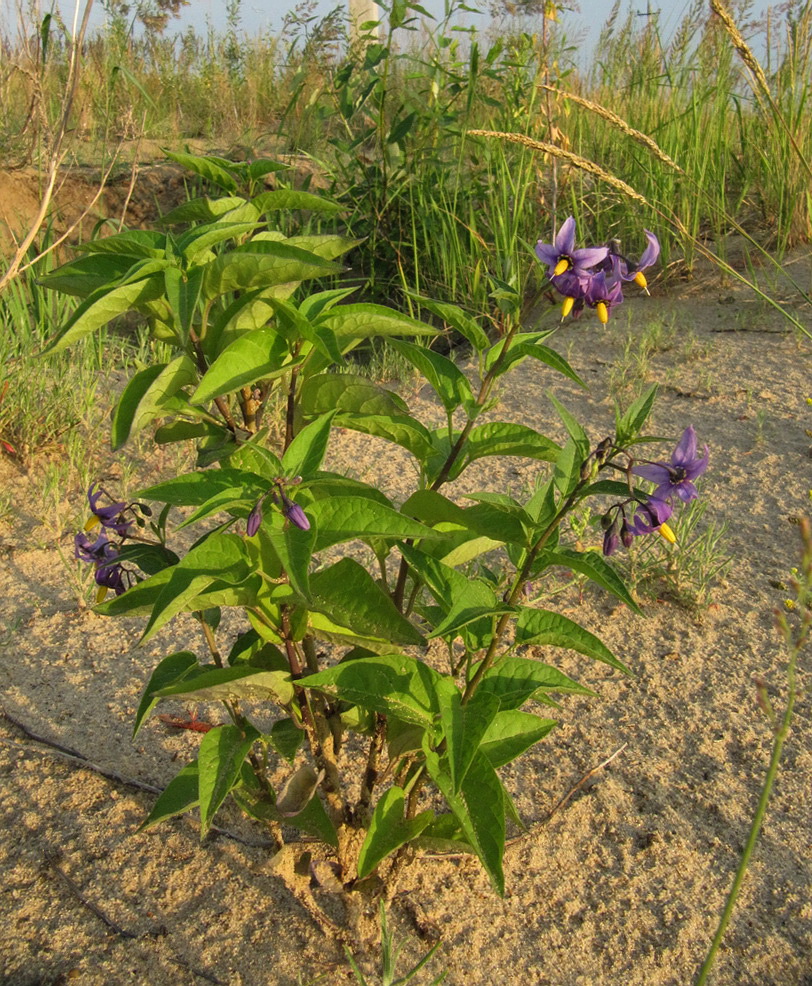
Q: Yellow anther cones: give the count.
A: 7